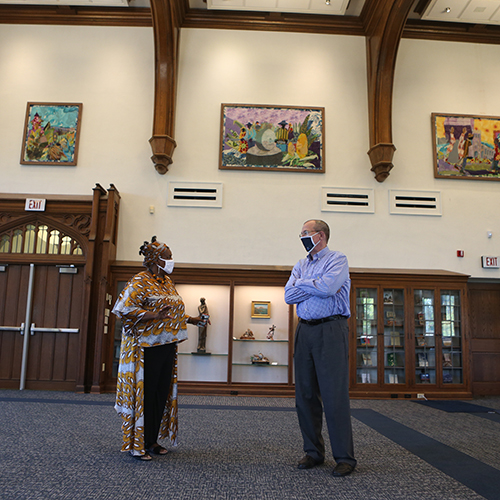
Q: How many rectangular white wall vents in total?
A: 3